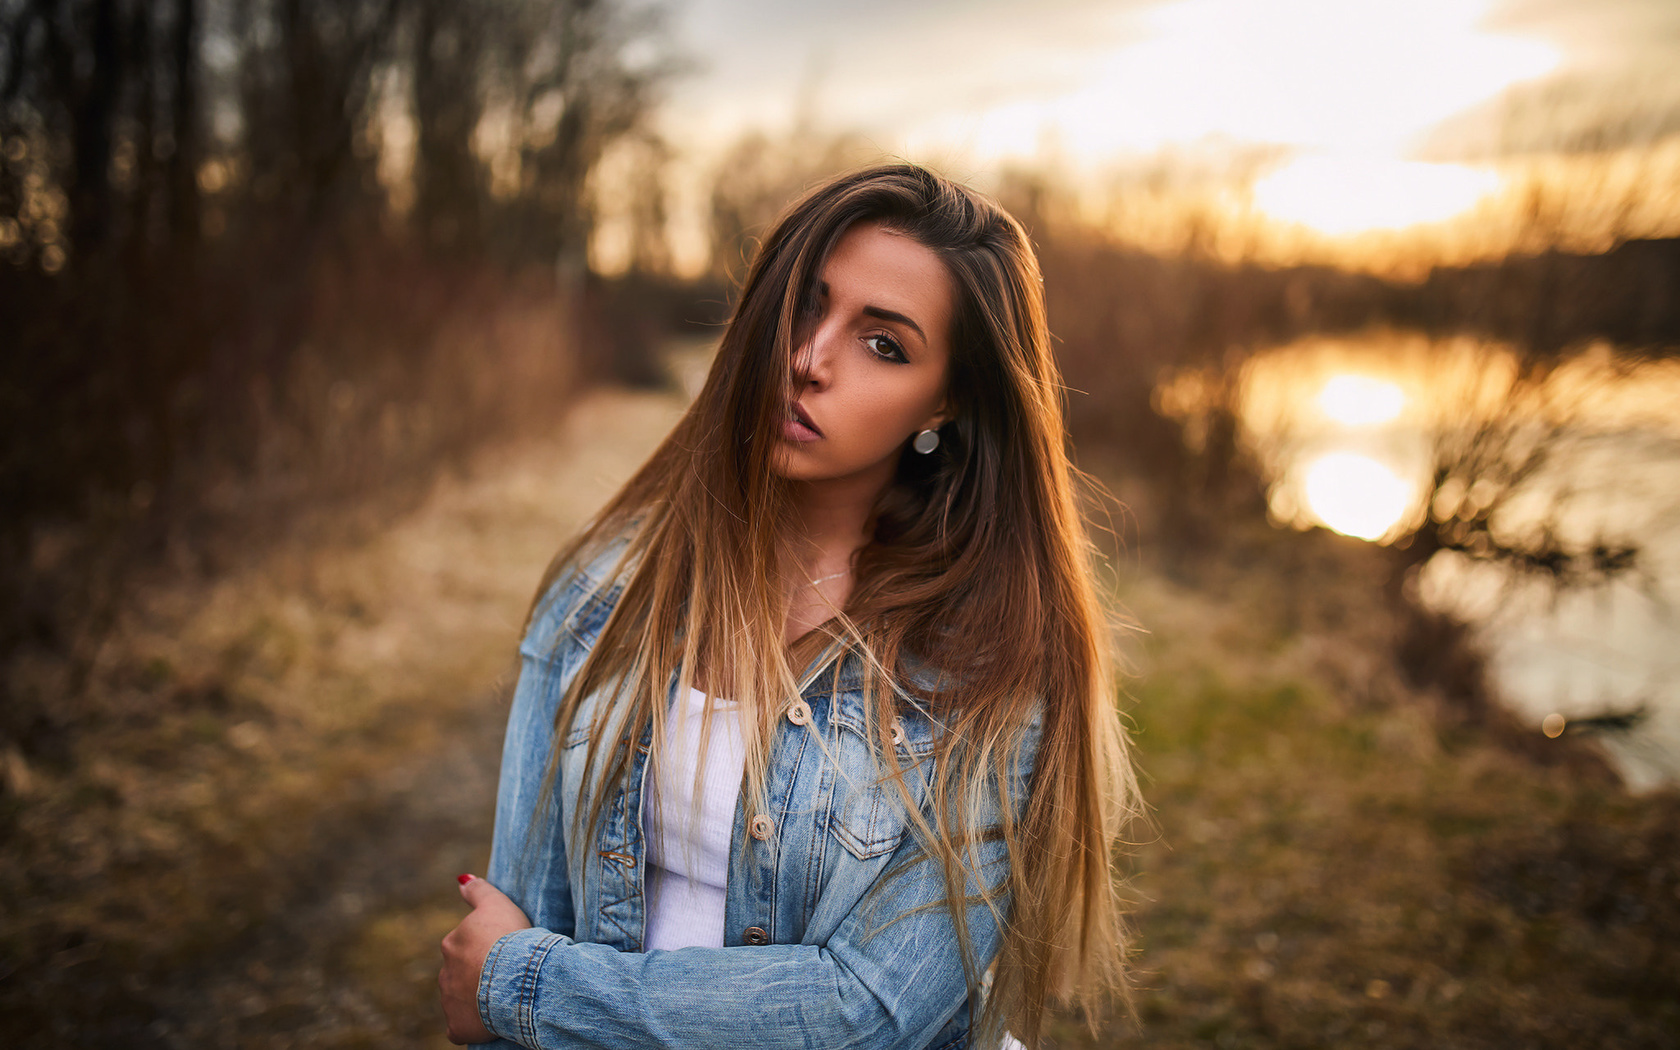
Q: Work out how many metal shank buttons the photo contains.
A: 4